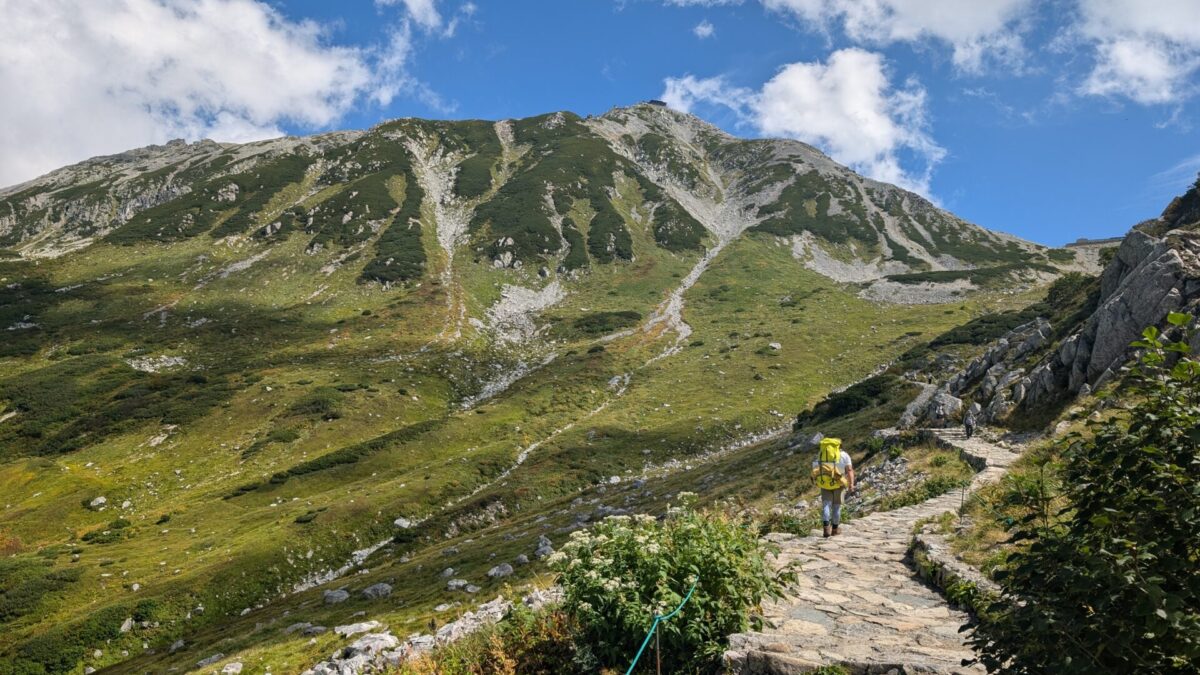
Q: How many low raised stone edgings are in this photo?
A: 1